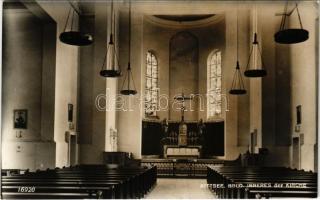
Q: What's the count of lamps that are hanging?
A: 6